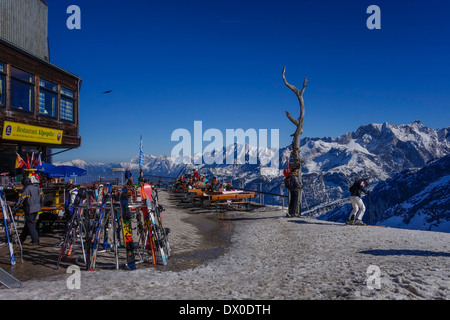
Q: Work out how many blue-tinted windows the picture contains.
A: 4